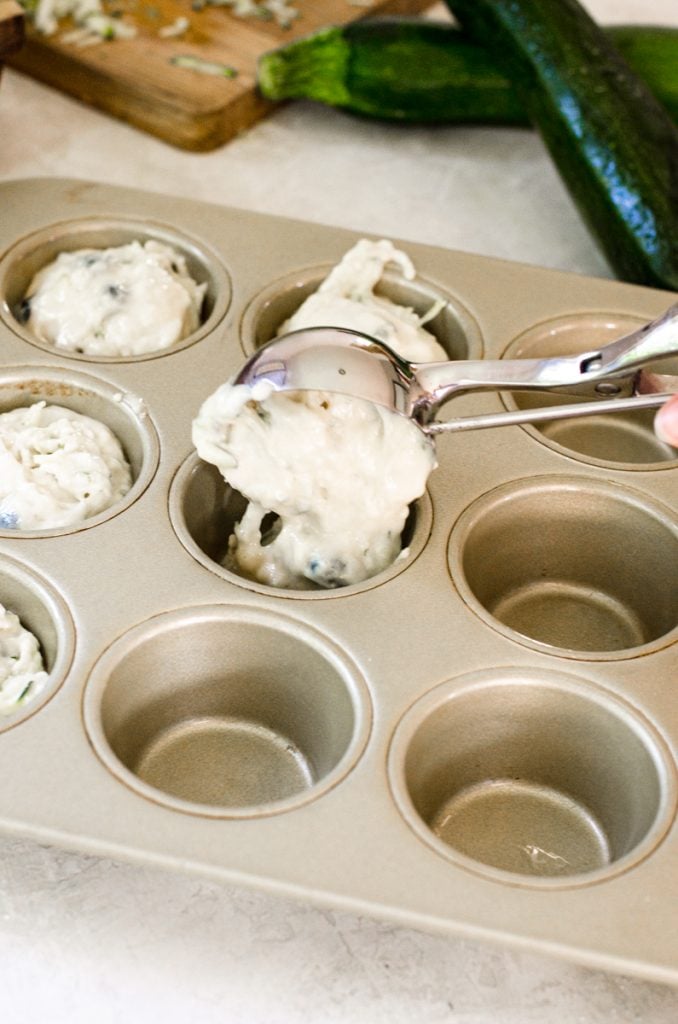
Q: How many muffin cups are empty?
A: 4